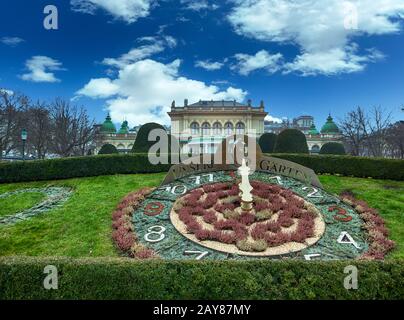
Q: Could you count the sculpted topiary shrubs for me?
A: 6